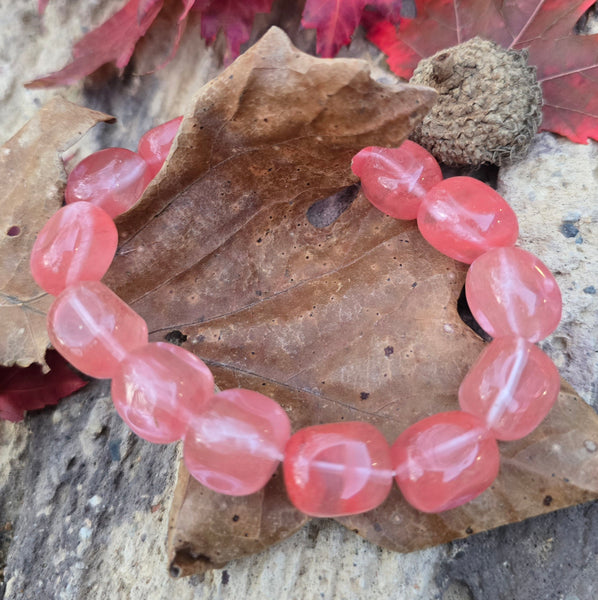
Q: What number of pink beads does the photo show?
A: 12